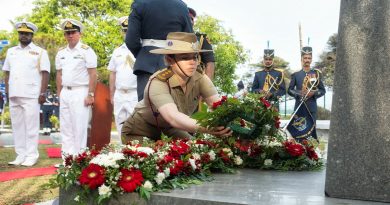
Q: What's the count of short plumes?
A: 2